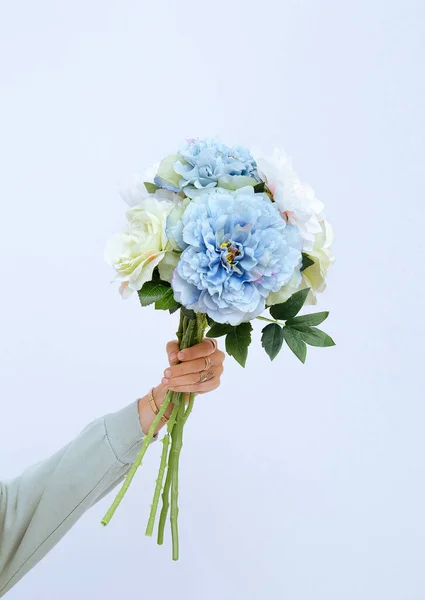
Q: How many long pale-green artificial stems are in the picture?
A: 4